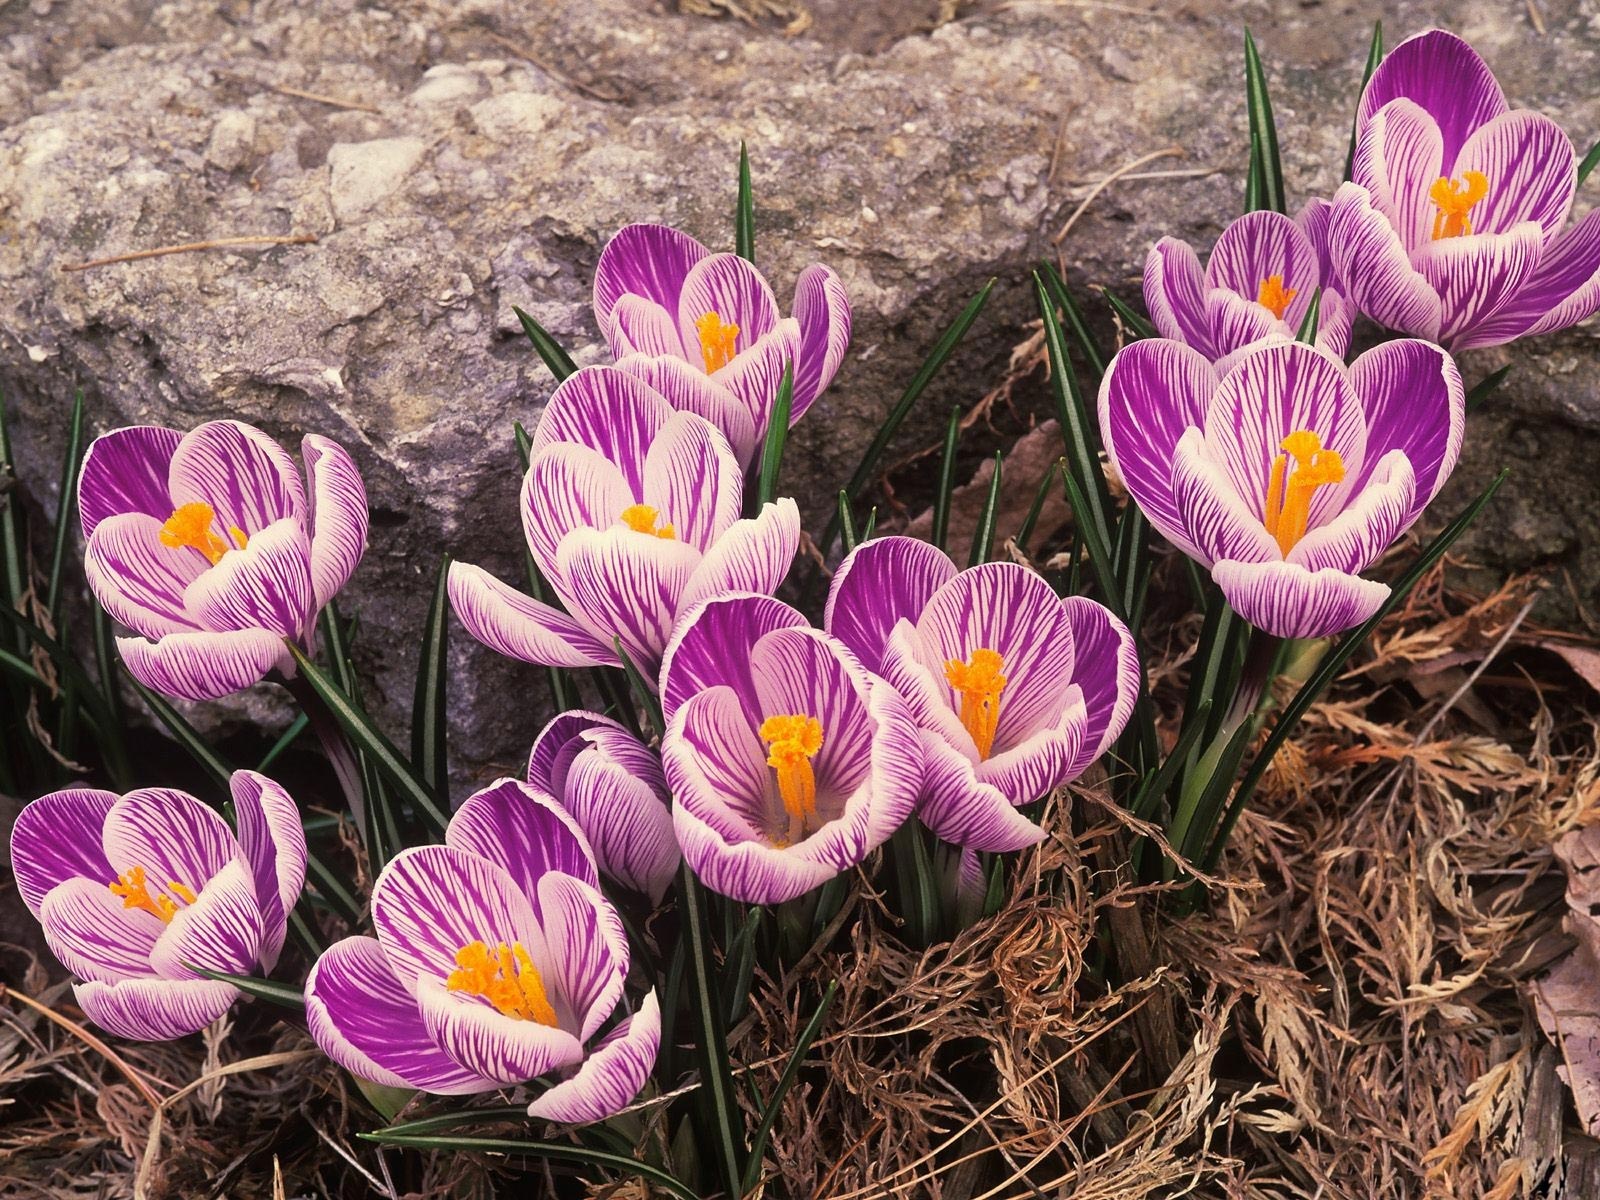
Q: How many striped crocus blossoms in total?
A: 11